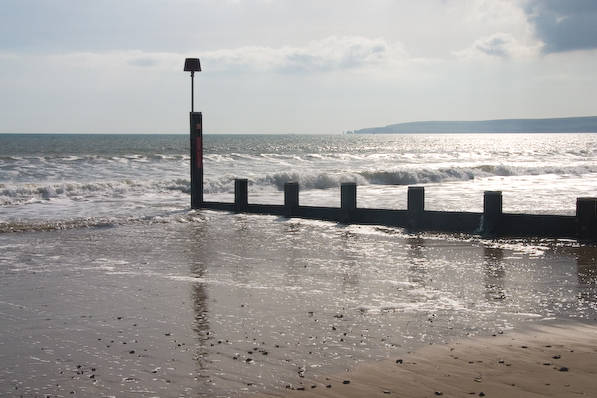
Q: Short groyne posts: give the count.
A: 6